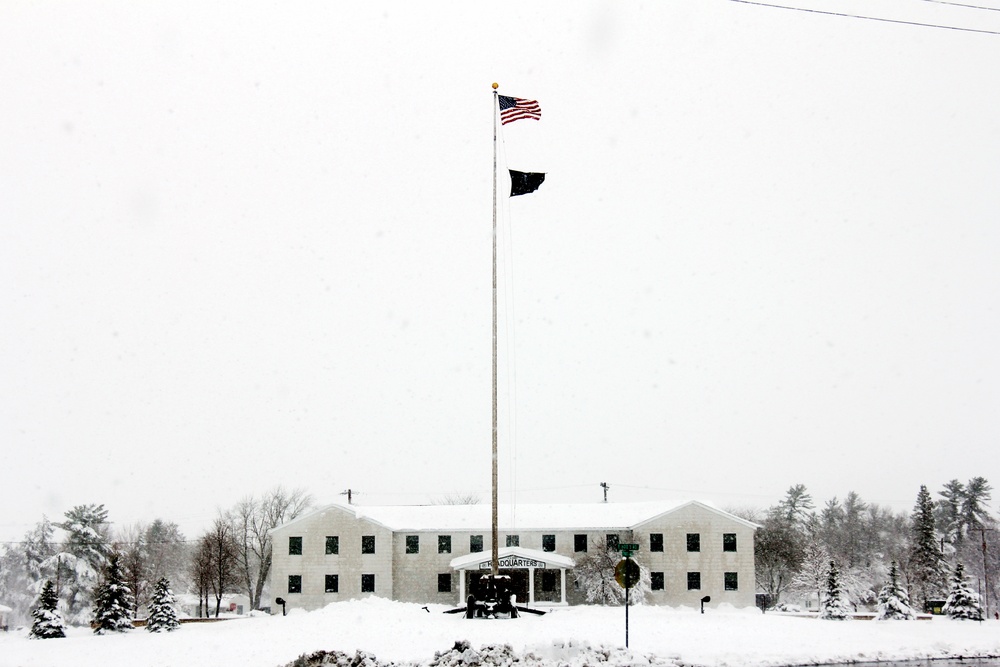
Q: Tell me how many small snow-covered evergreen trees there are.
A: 6